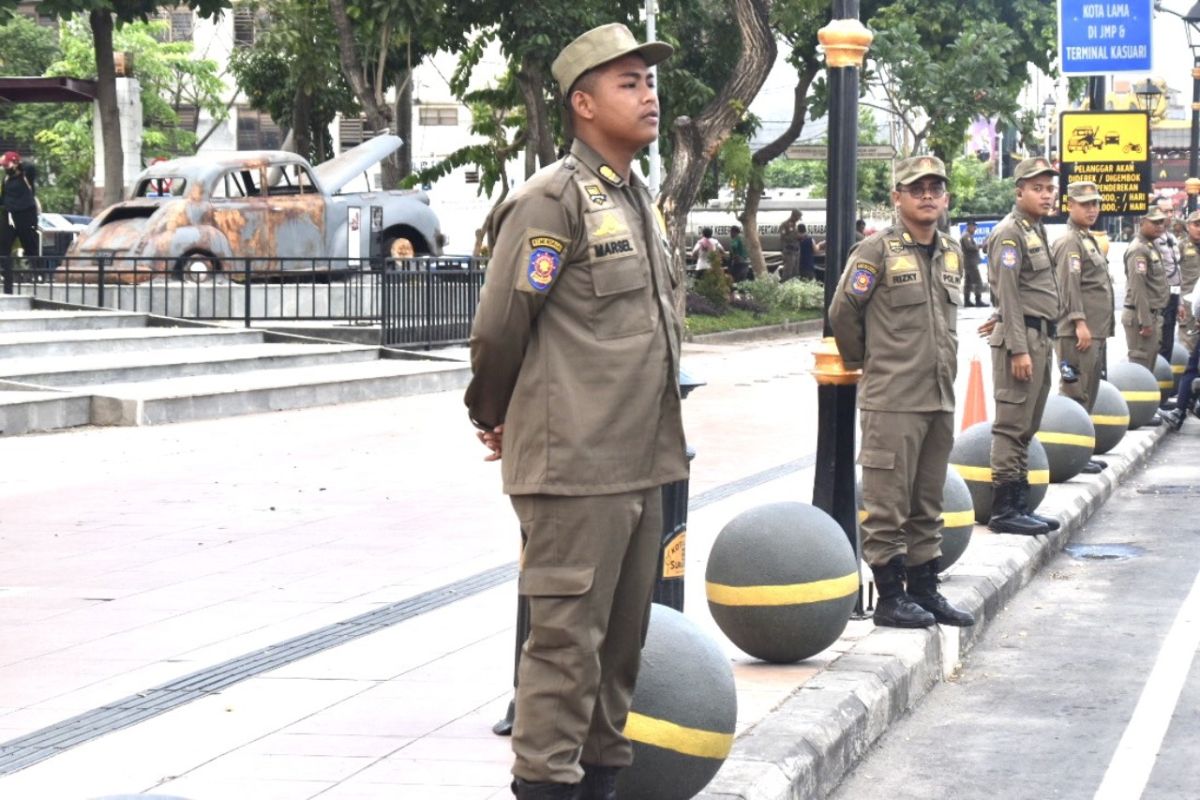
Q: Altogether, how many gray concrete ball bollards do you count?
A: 9